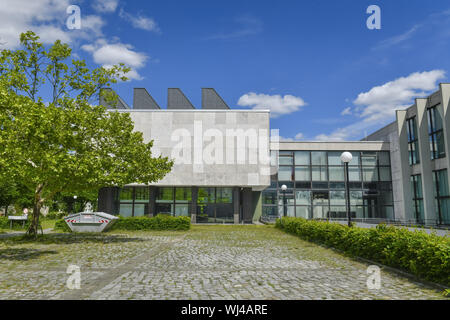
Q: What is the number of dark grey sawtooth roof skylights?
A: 4